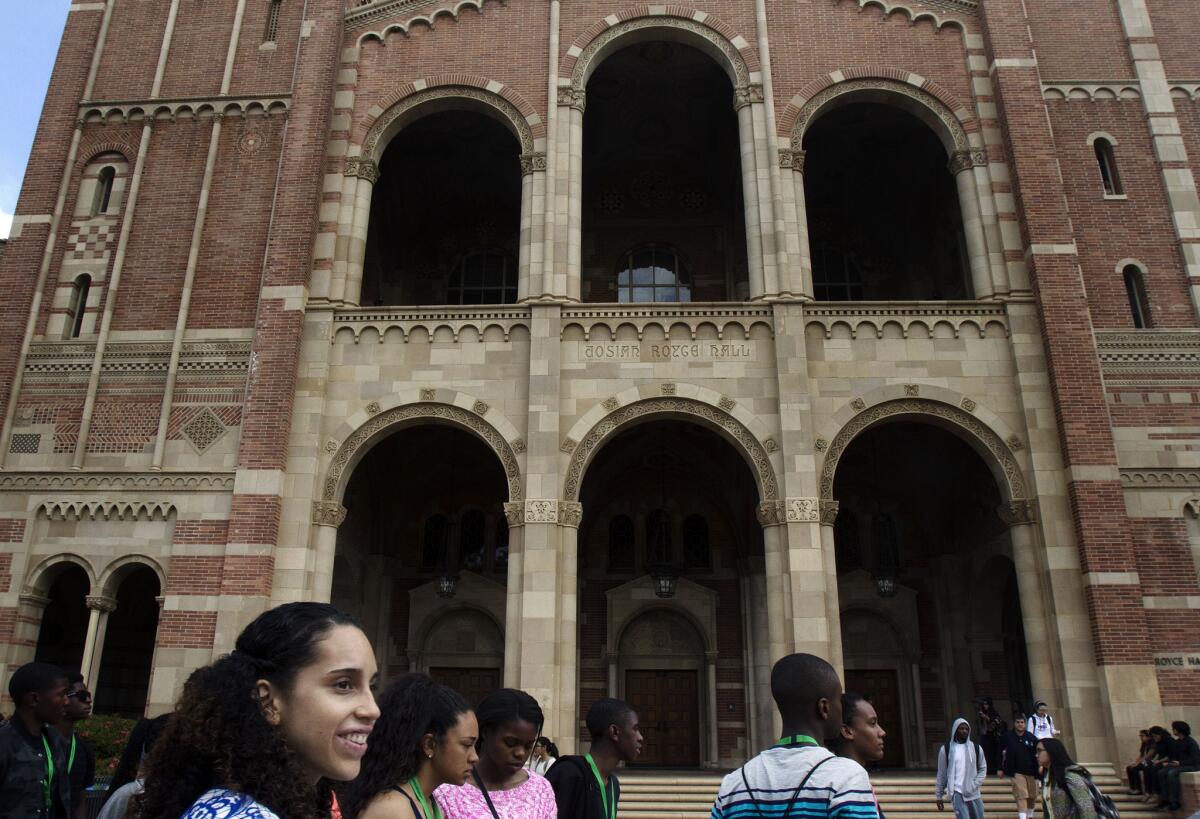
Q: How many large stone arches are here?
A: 6